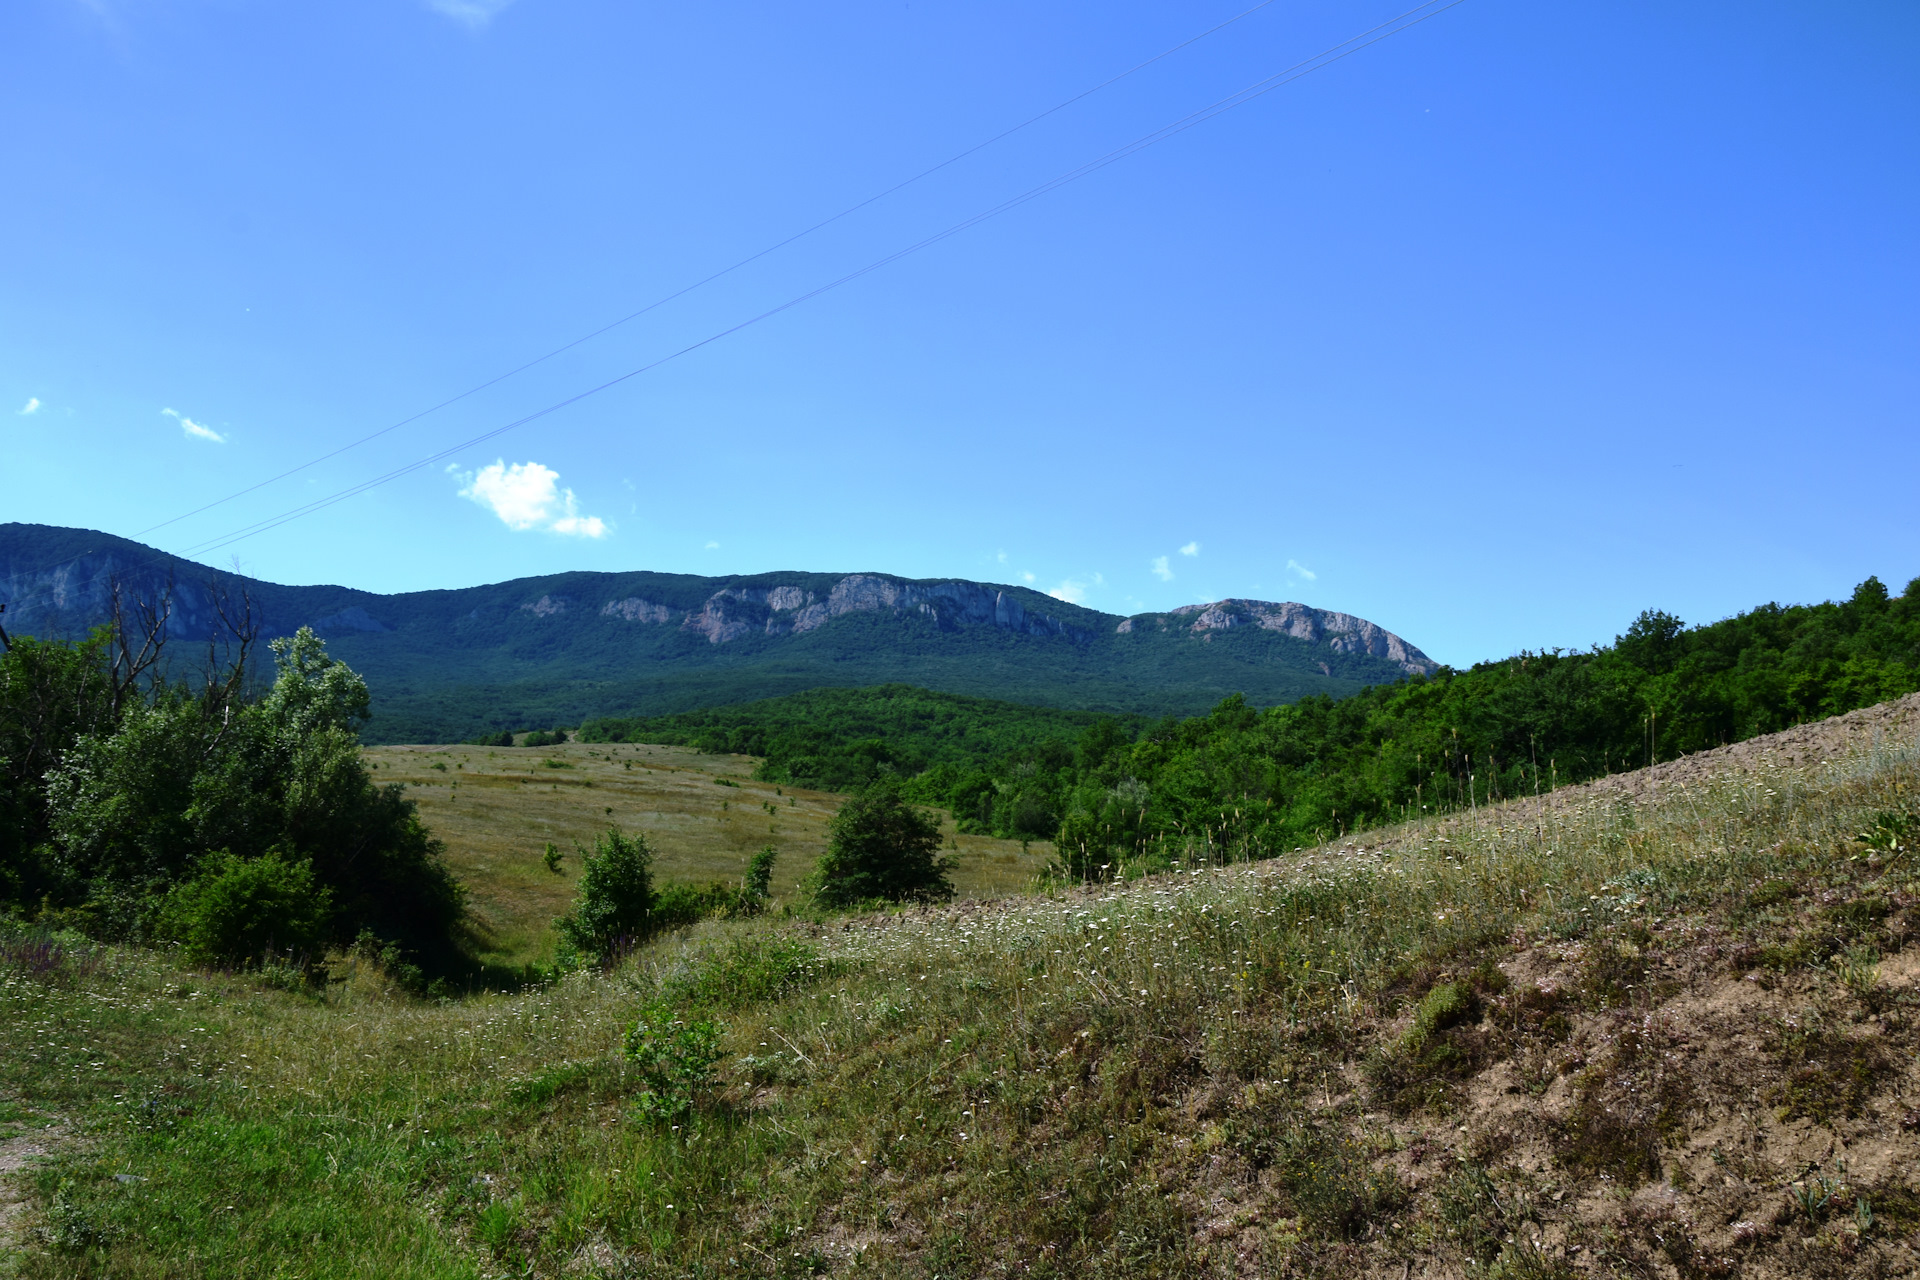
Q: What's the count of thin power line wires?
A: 3